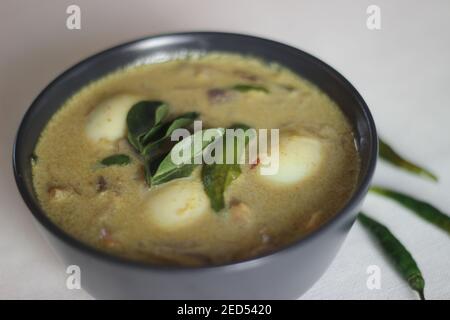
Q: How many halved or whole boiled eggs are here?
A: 3